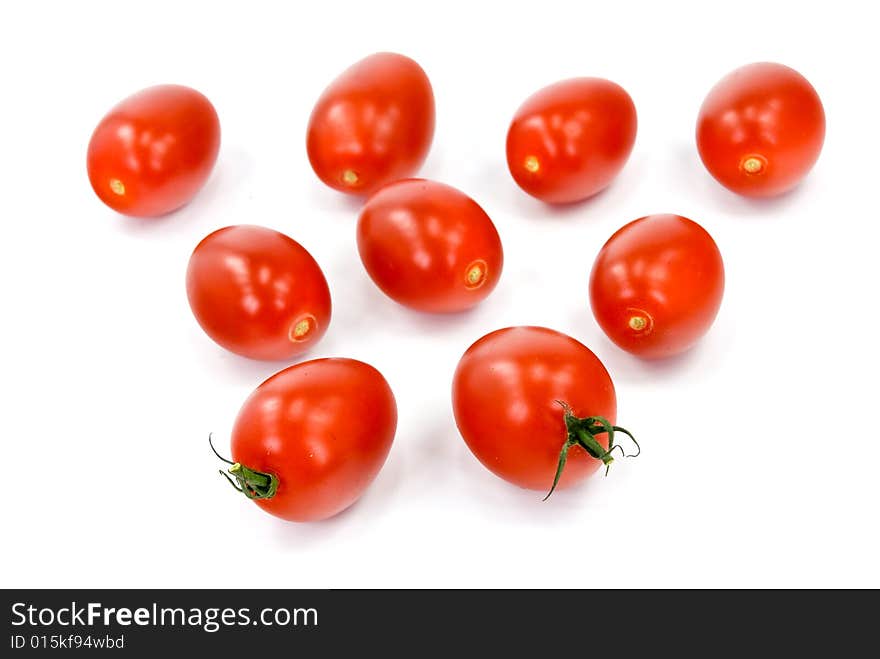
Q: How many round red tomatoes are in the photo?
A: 9